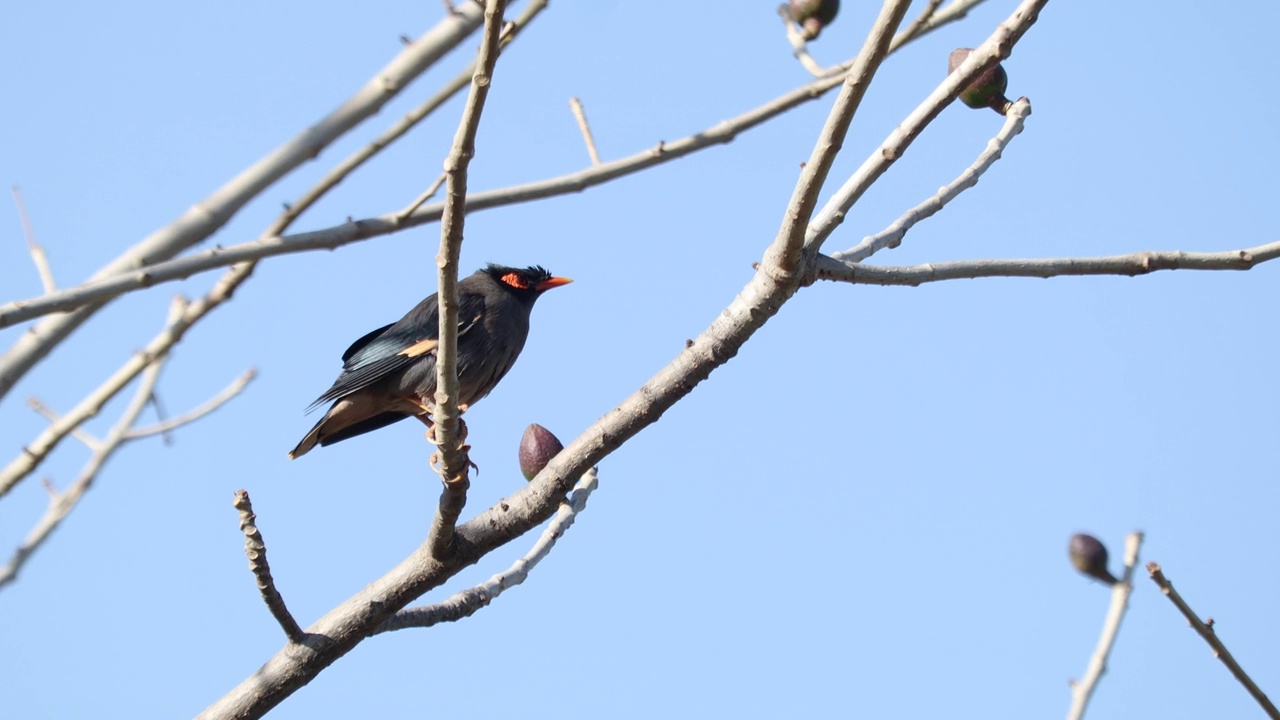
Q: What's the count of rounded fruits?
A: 4